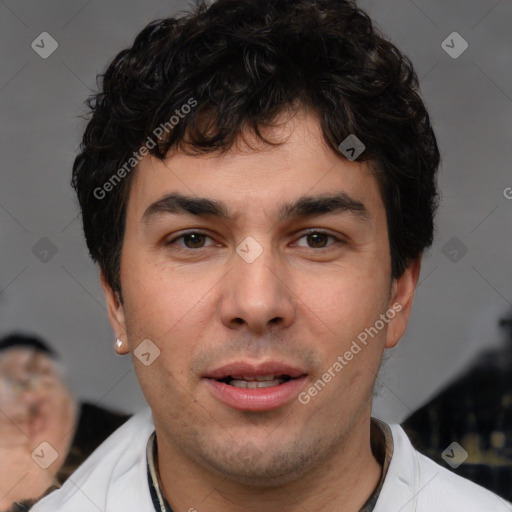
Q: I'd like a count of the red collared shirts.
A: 0